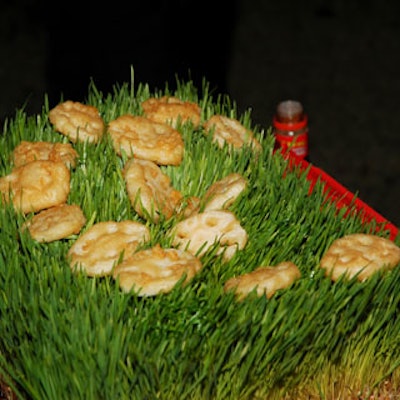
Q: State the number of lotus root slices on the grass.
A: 14